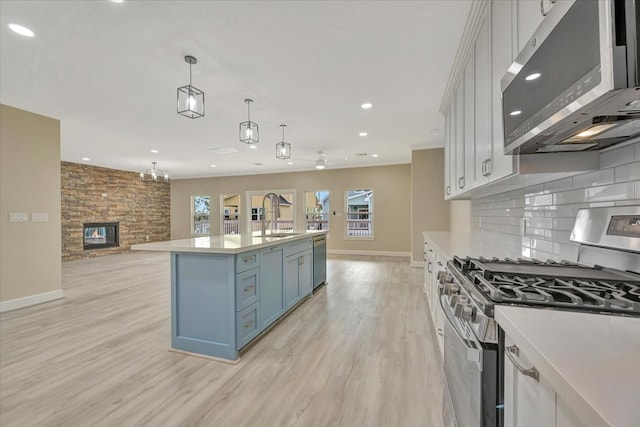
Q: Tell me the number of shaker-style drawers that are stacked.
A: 3